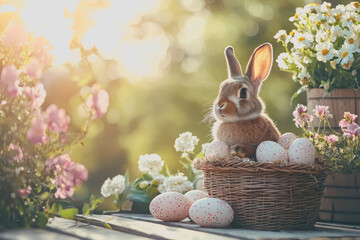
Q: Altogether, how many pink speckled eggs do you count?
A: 7